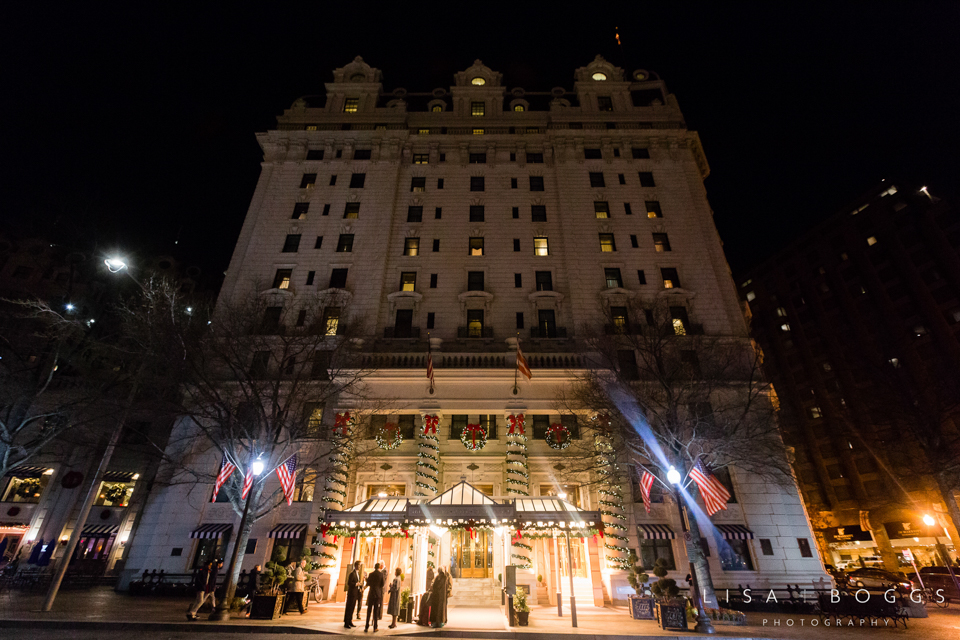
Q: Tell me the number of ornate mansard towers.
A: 3